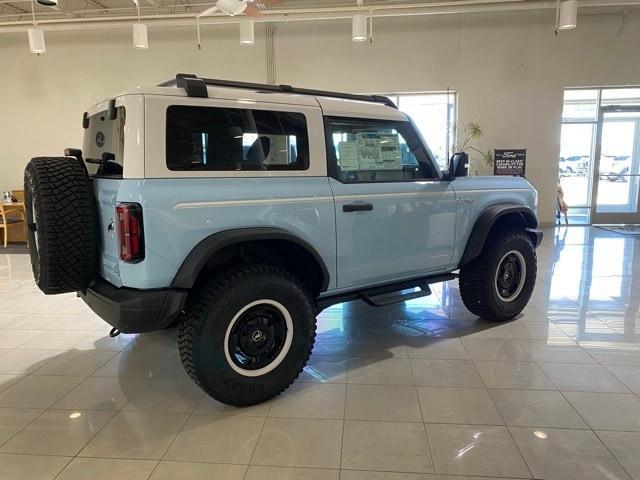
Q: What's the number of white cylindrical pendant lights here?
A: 5